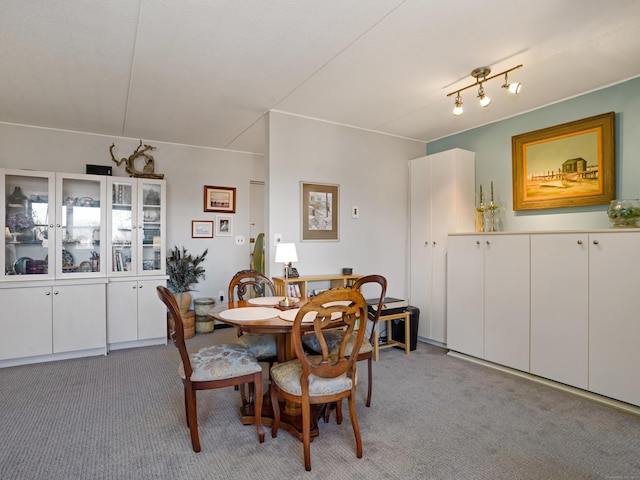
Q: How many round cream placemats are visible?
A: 4